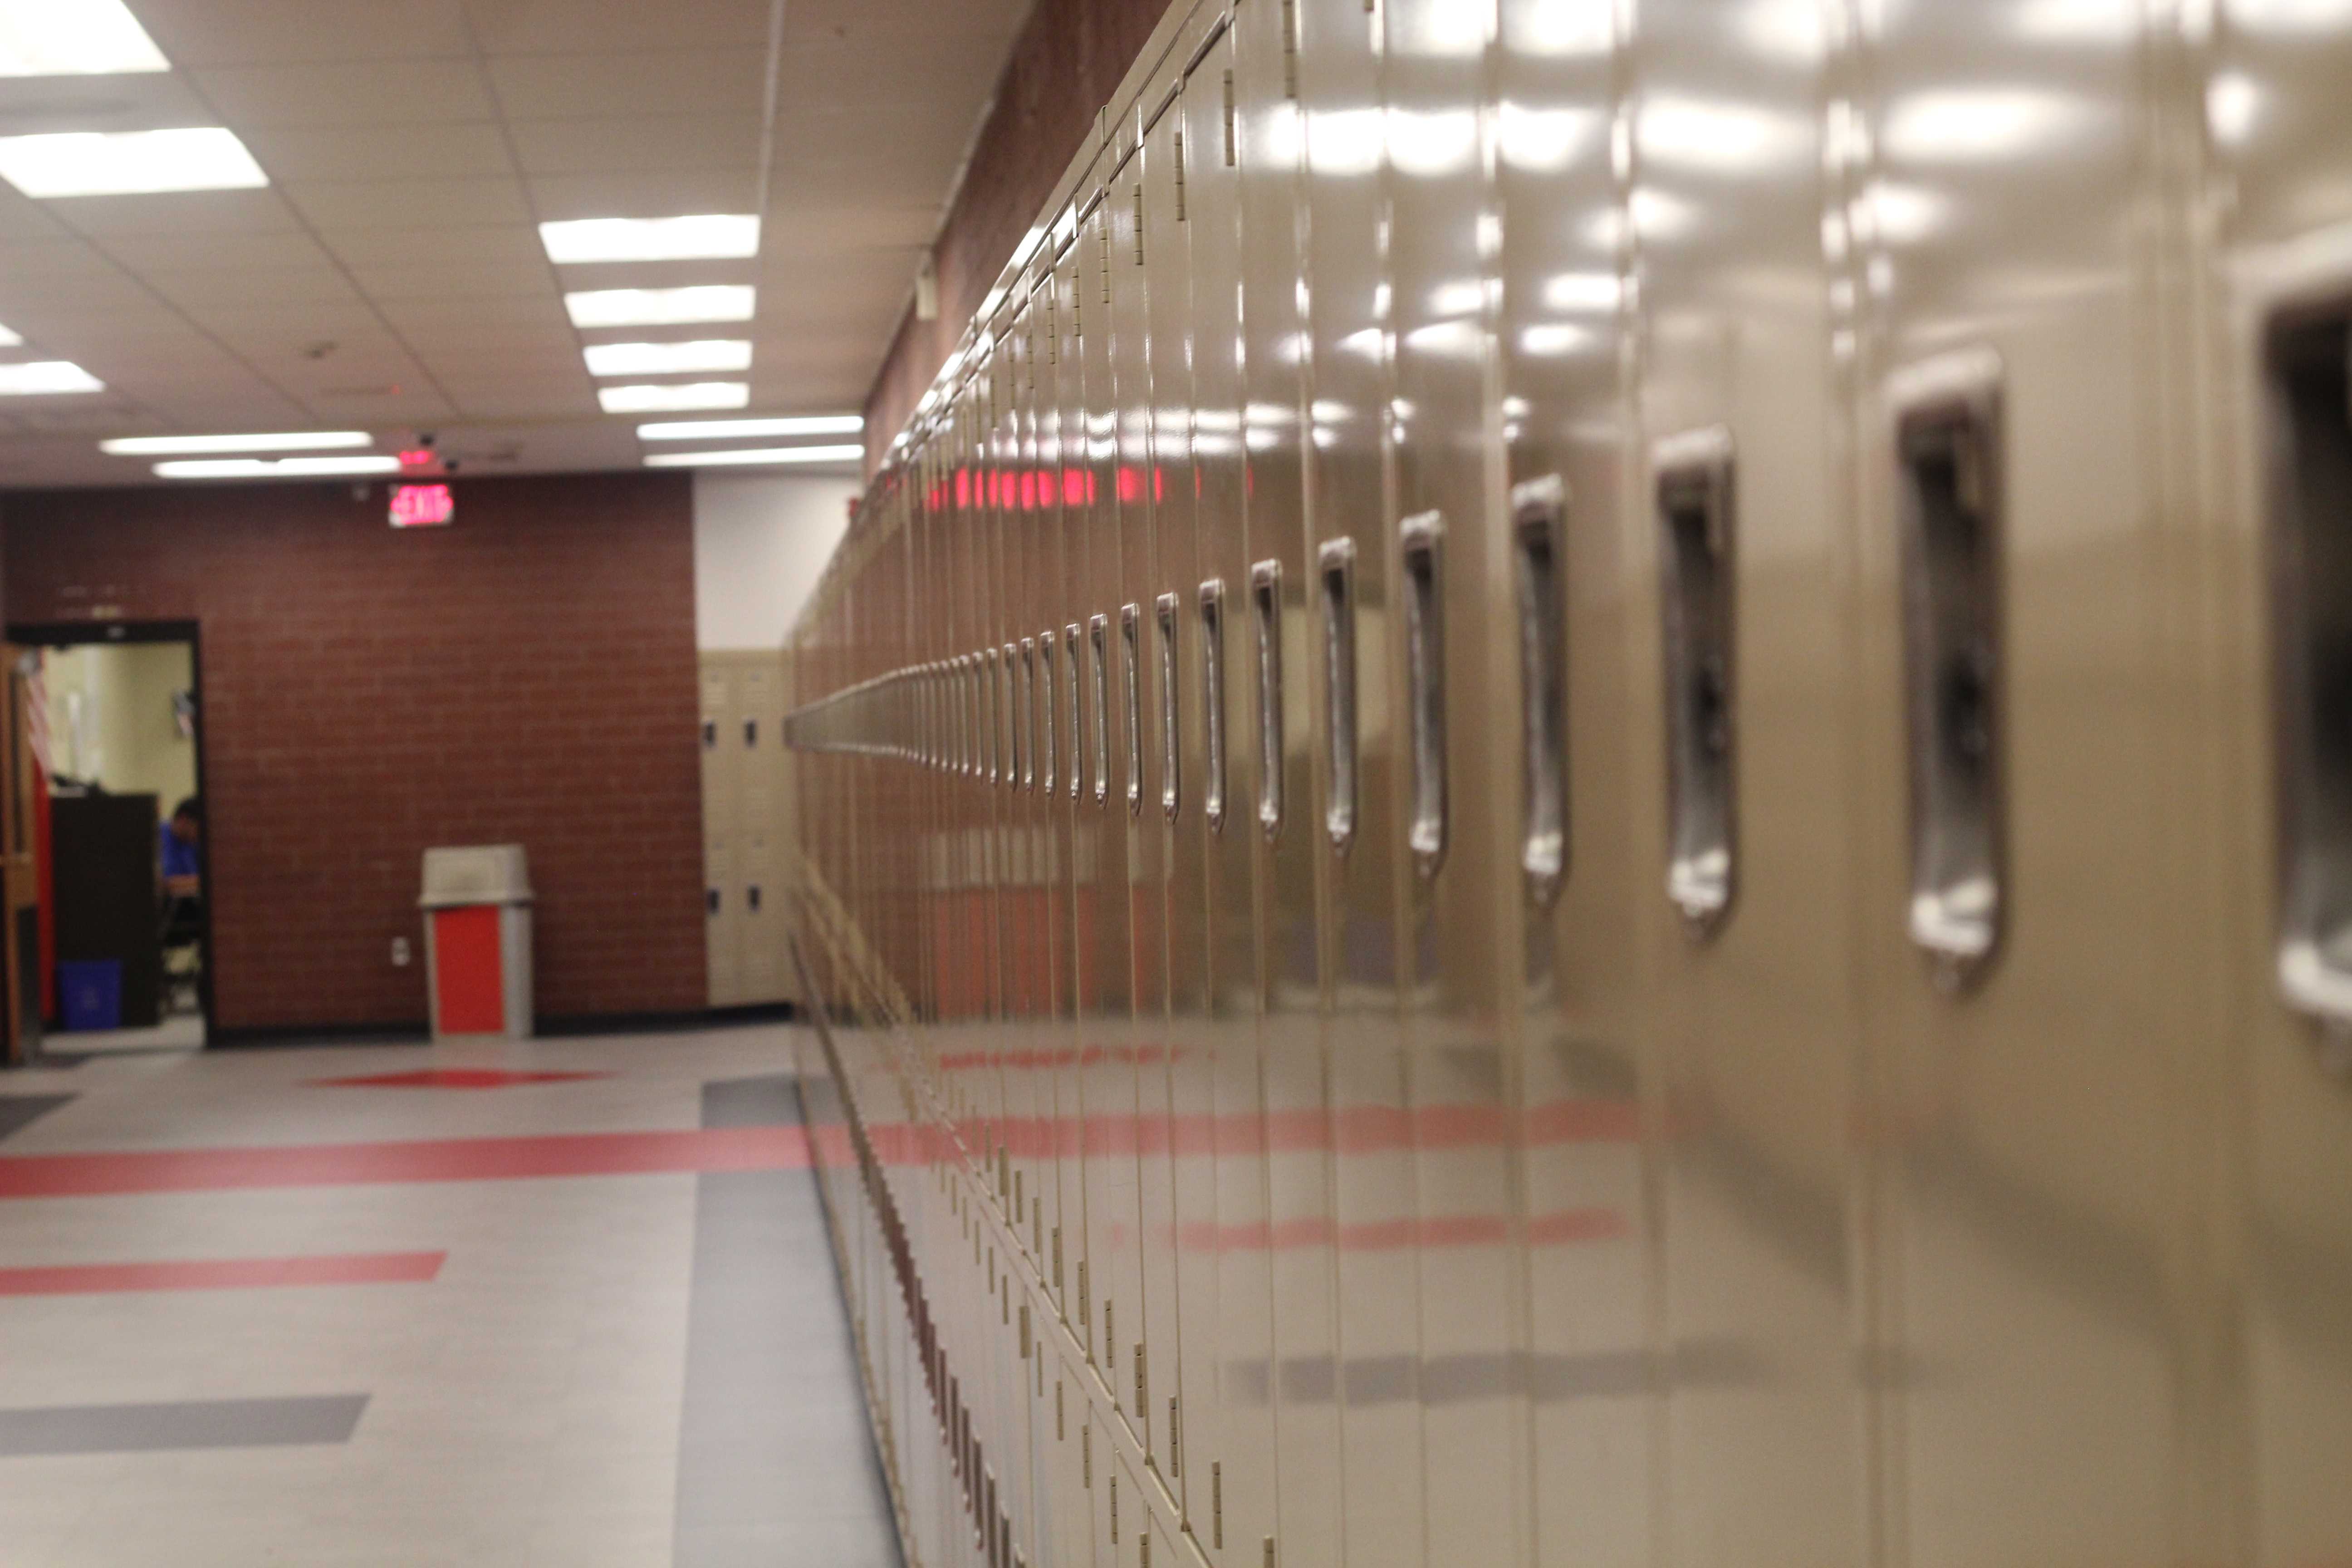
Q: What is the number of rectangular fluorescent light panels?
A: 12